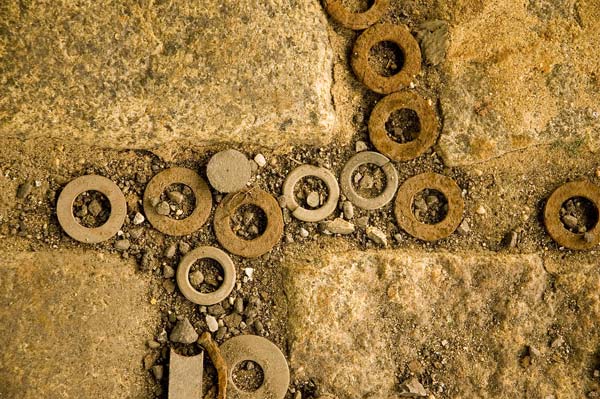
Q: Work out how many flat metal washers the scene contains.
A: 12